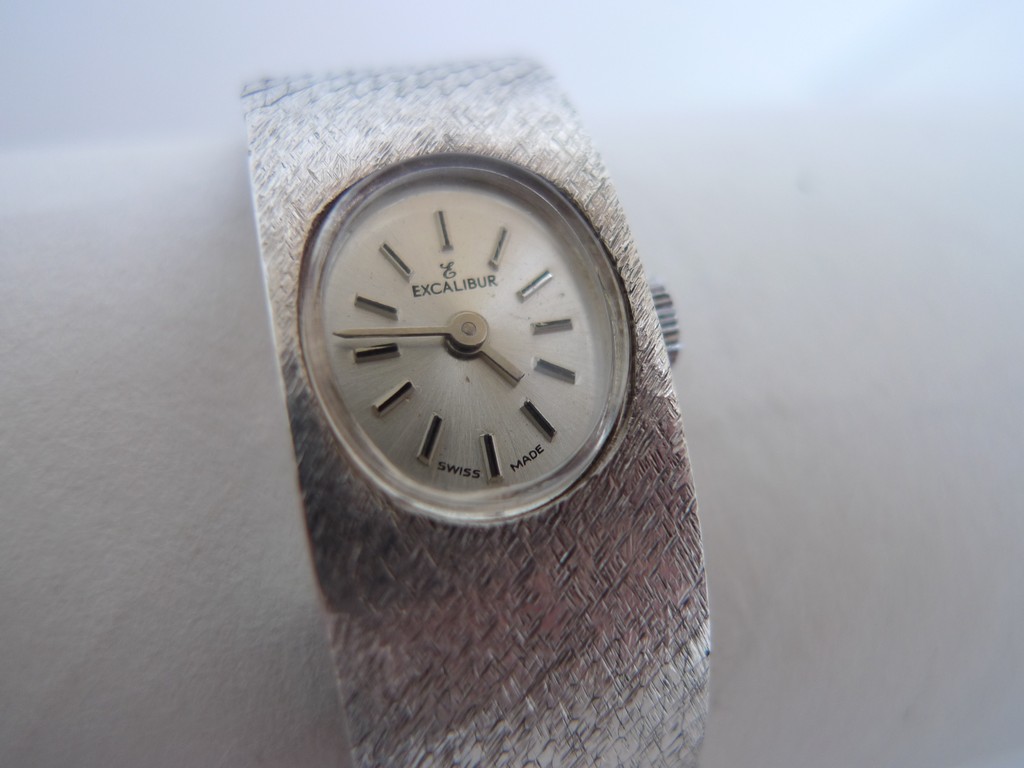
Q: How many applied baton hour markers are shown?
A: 12